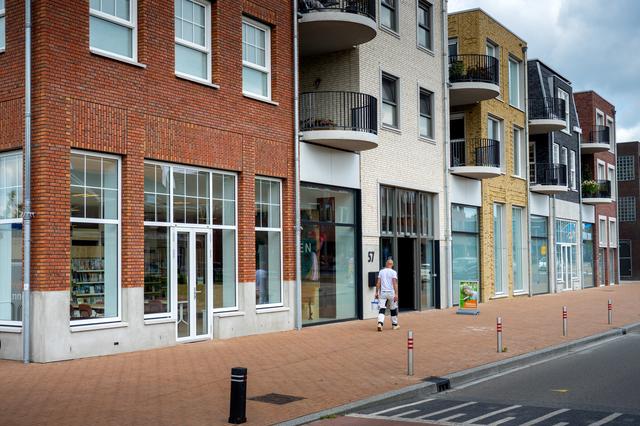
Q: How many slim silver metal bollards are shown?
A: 4